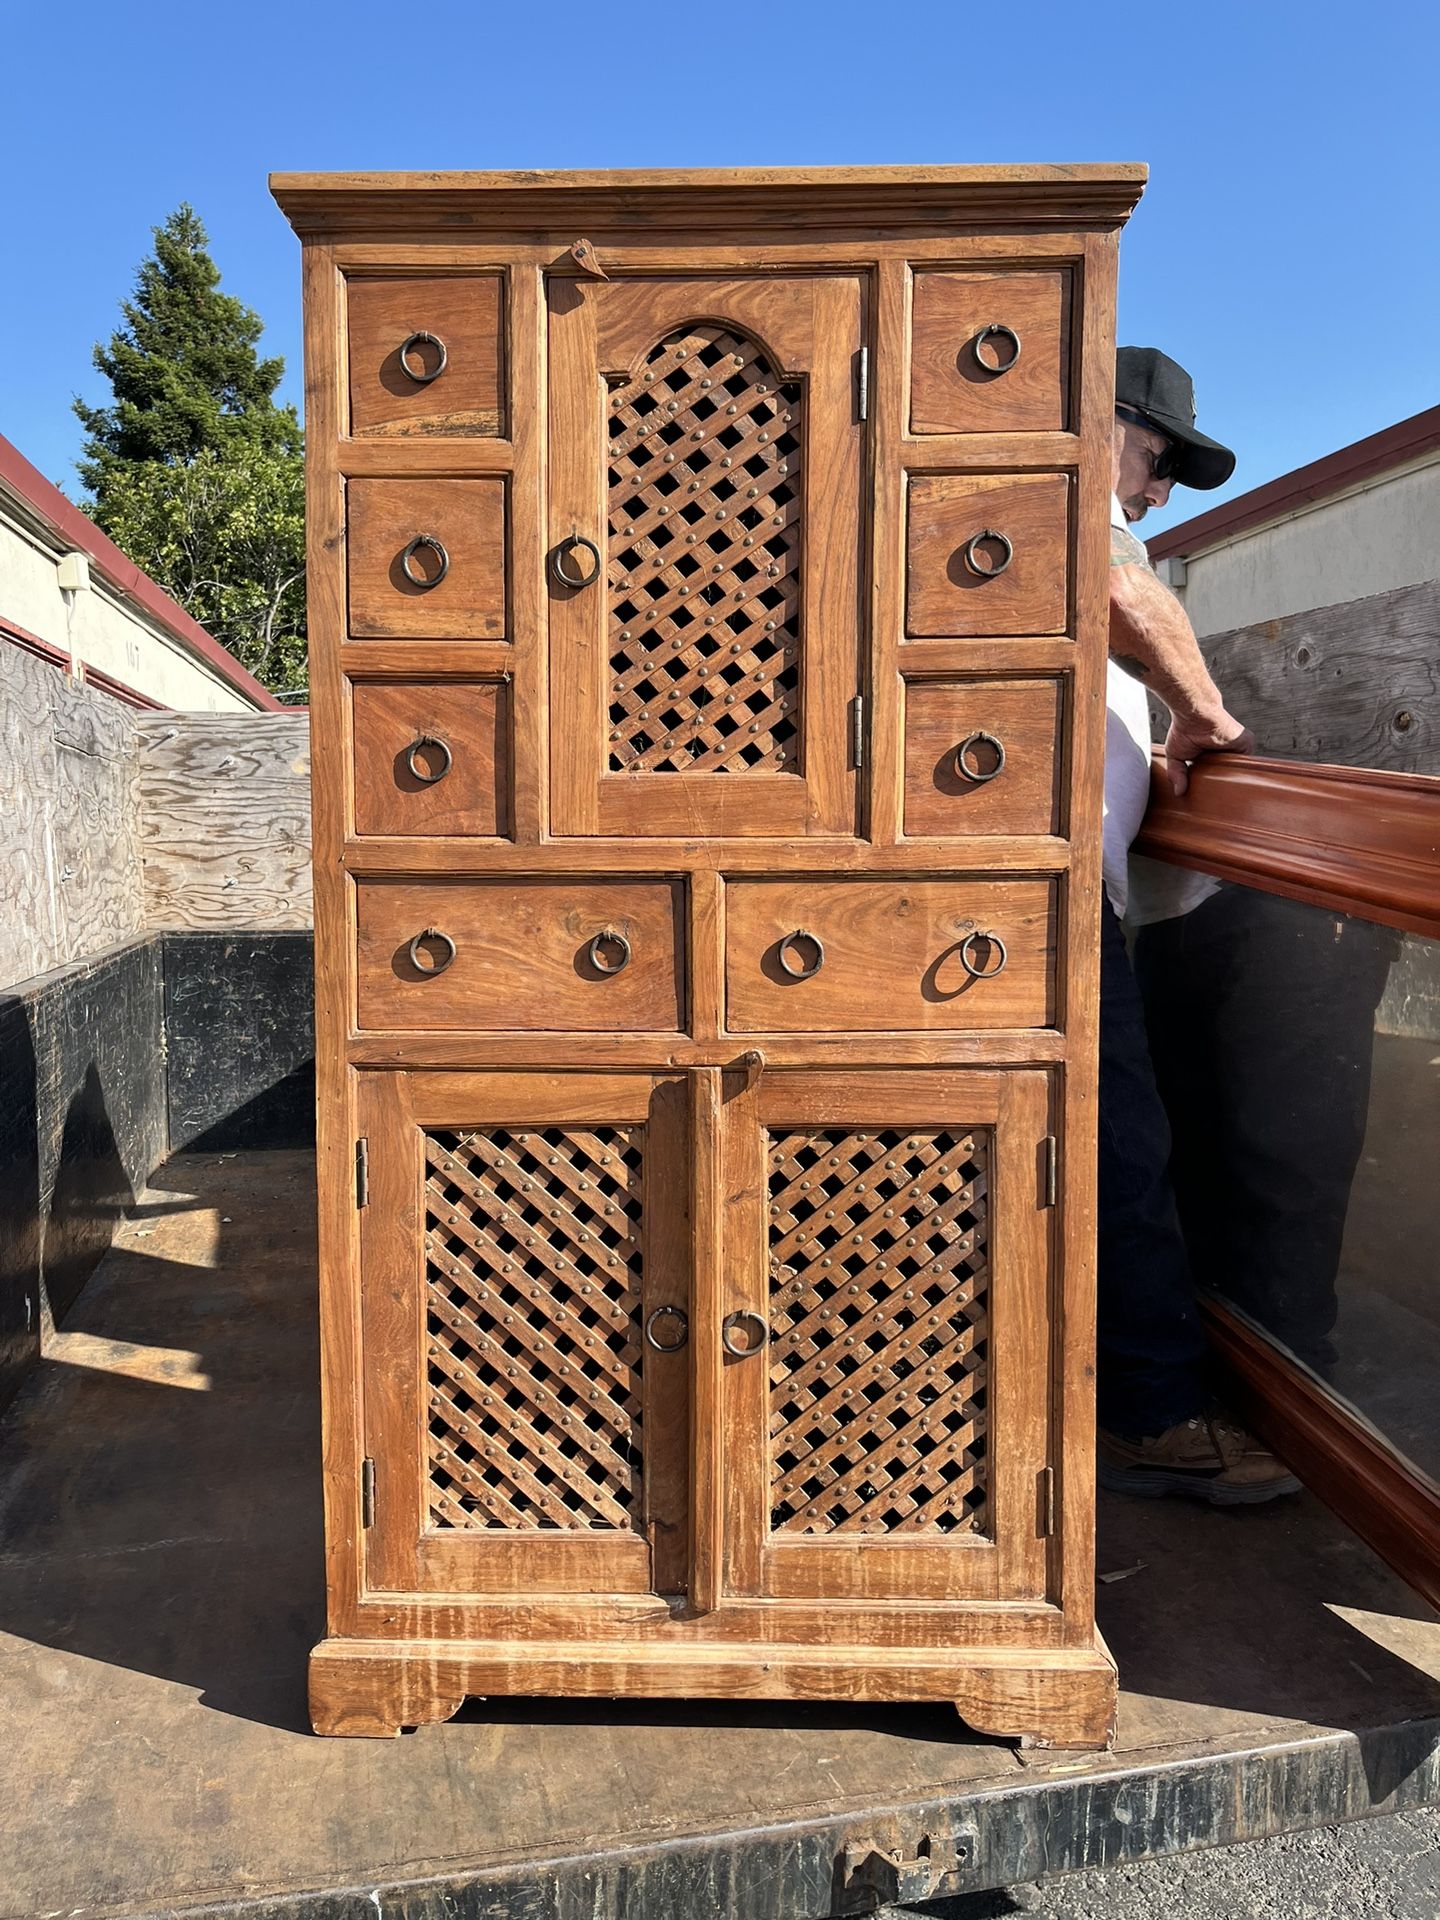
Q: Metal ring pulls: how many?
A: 13